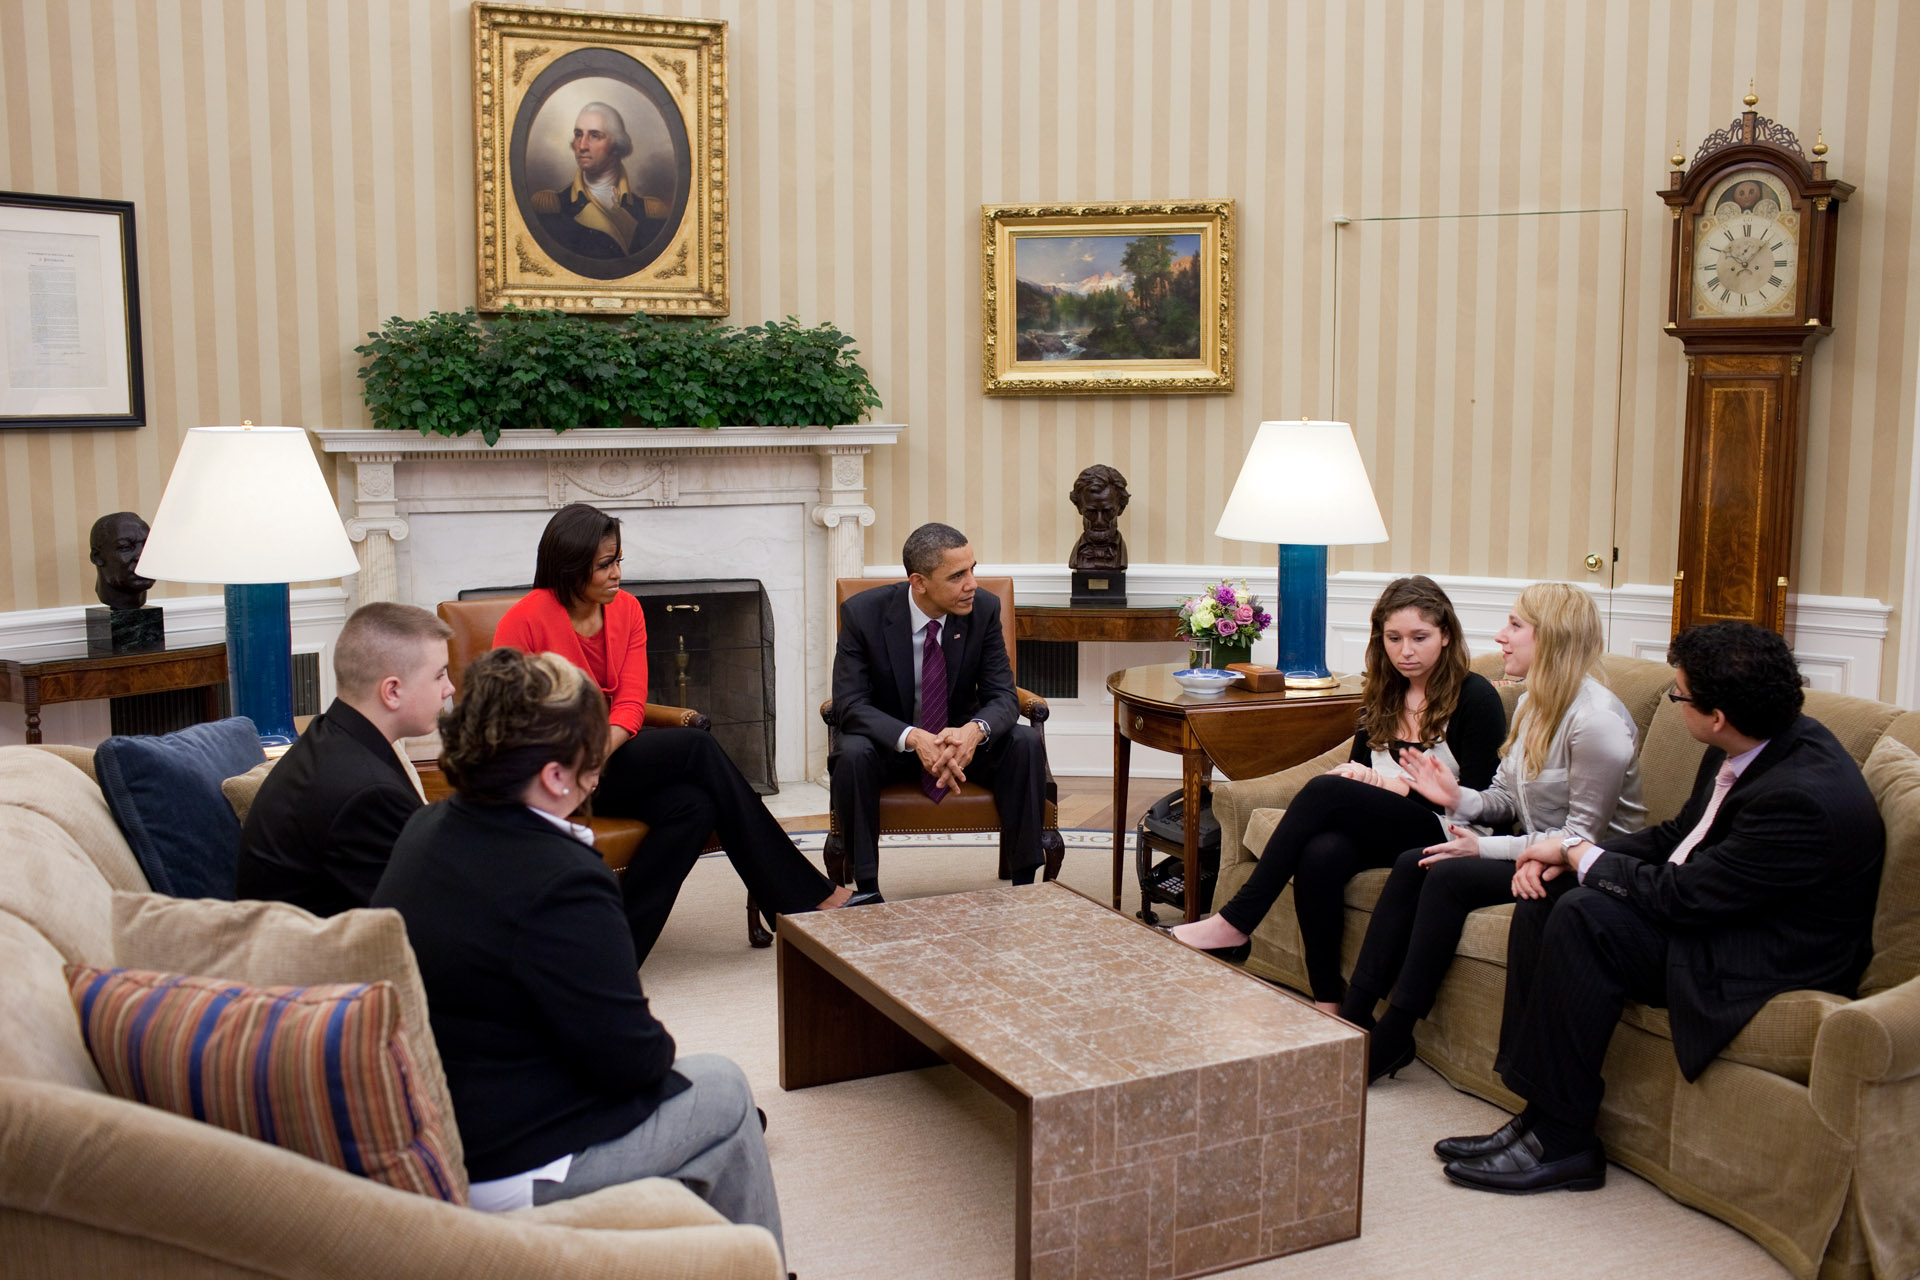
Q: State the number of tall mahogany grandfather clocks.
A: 1